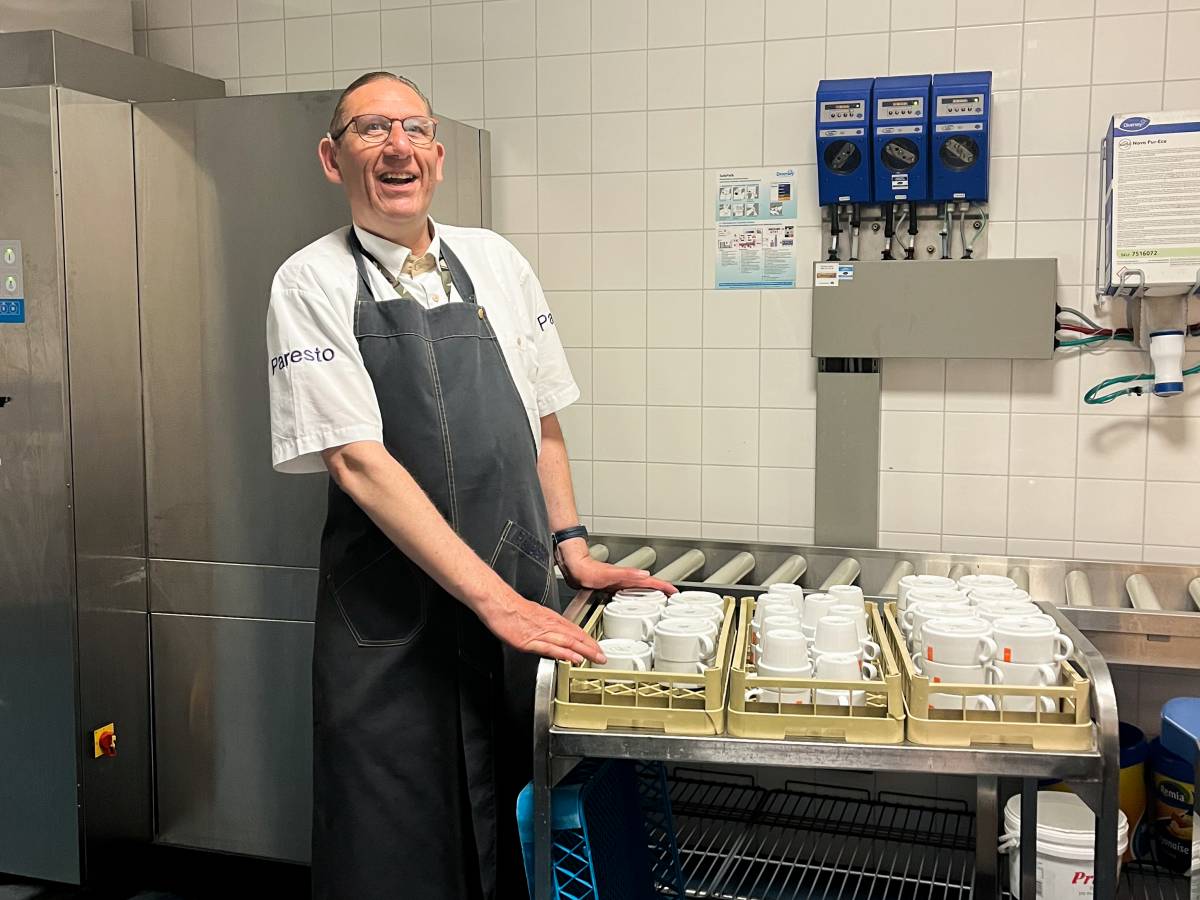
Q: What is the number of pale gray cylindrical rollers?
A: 12